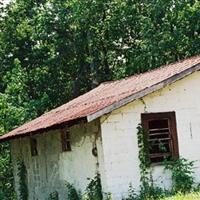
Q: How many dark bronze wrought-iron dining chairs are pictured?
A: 0